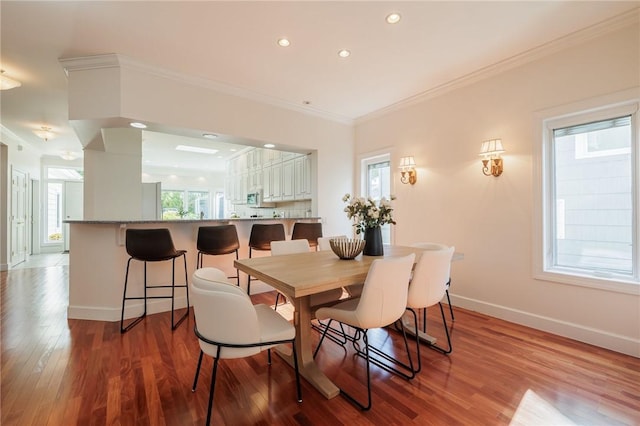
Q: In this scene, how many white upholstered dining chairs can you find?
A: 6